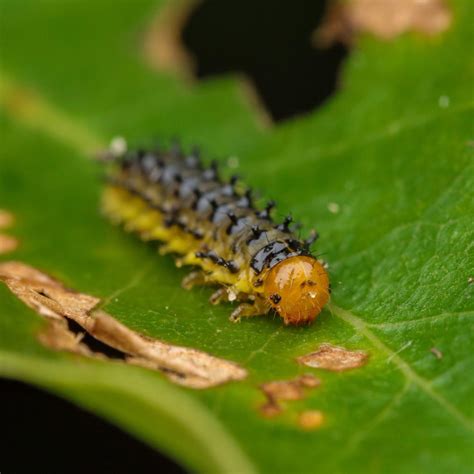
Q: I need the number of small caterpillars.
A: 1